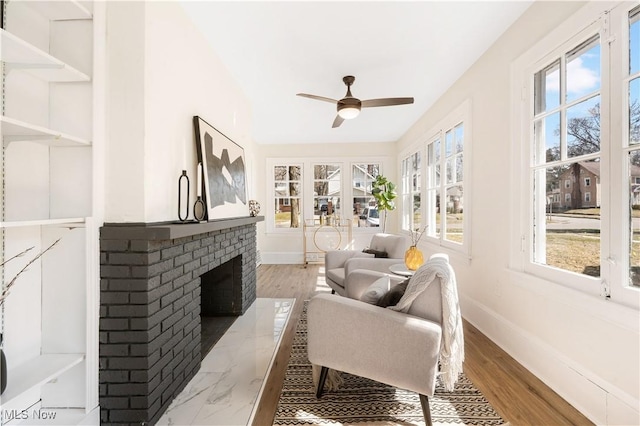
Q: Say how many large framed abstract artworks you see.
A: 1